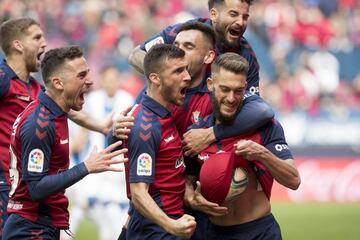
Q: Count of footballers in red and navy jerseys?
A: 6